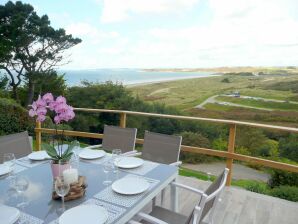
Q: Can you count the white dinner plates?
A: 7